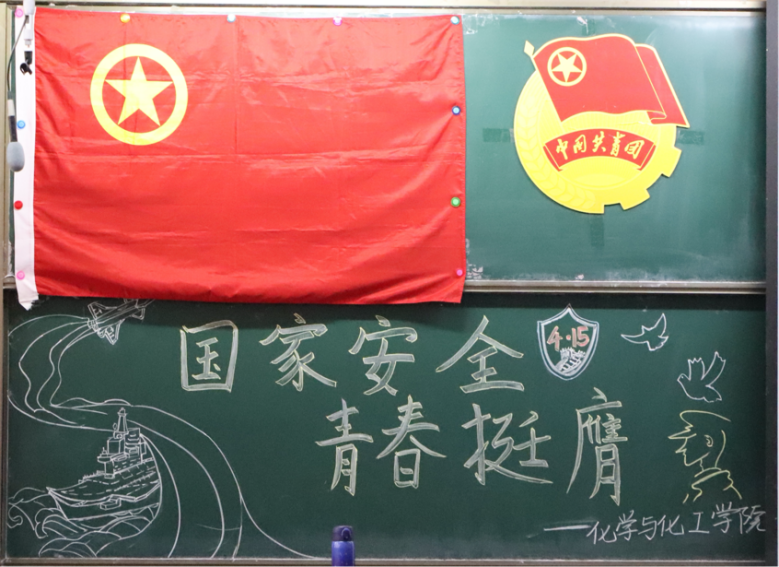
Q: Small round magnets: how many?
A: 11